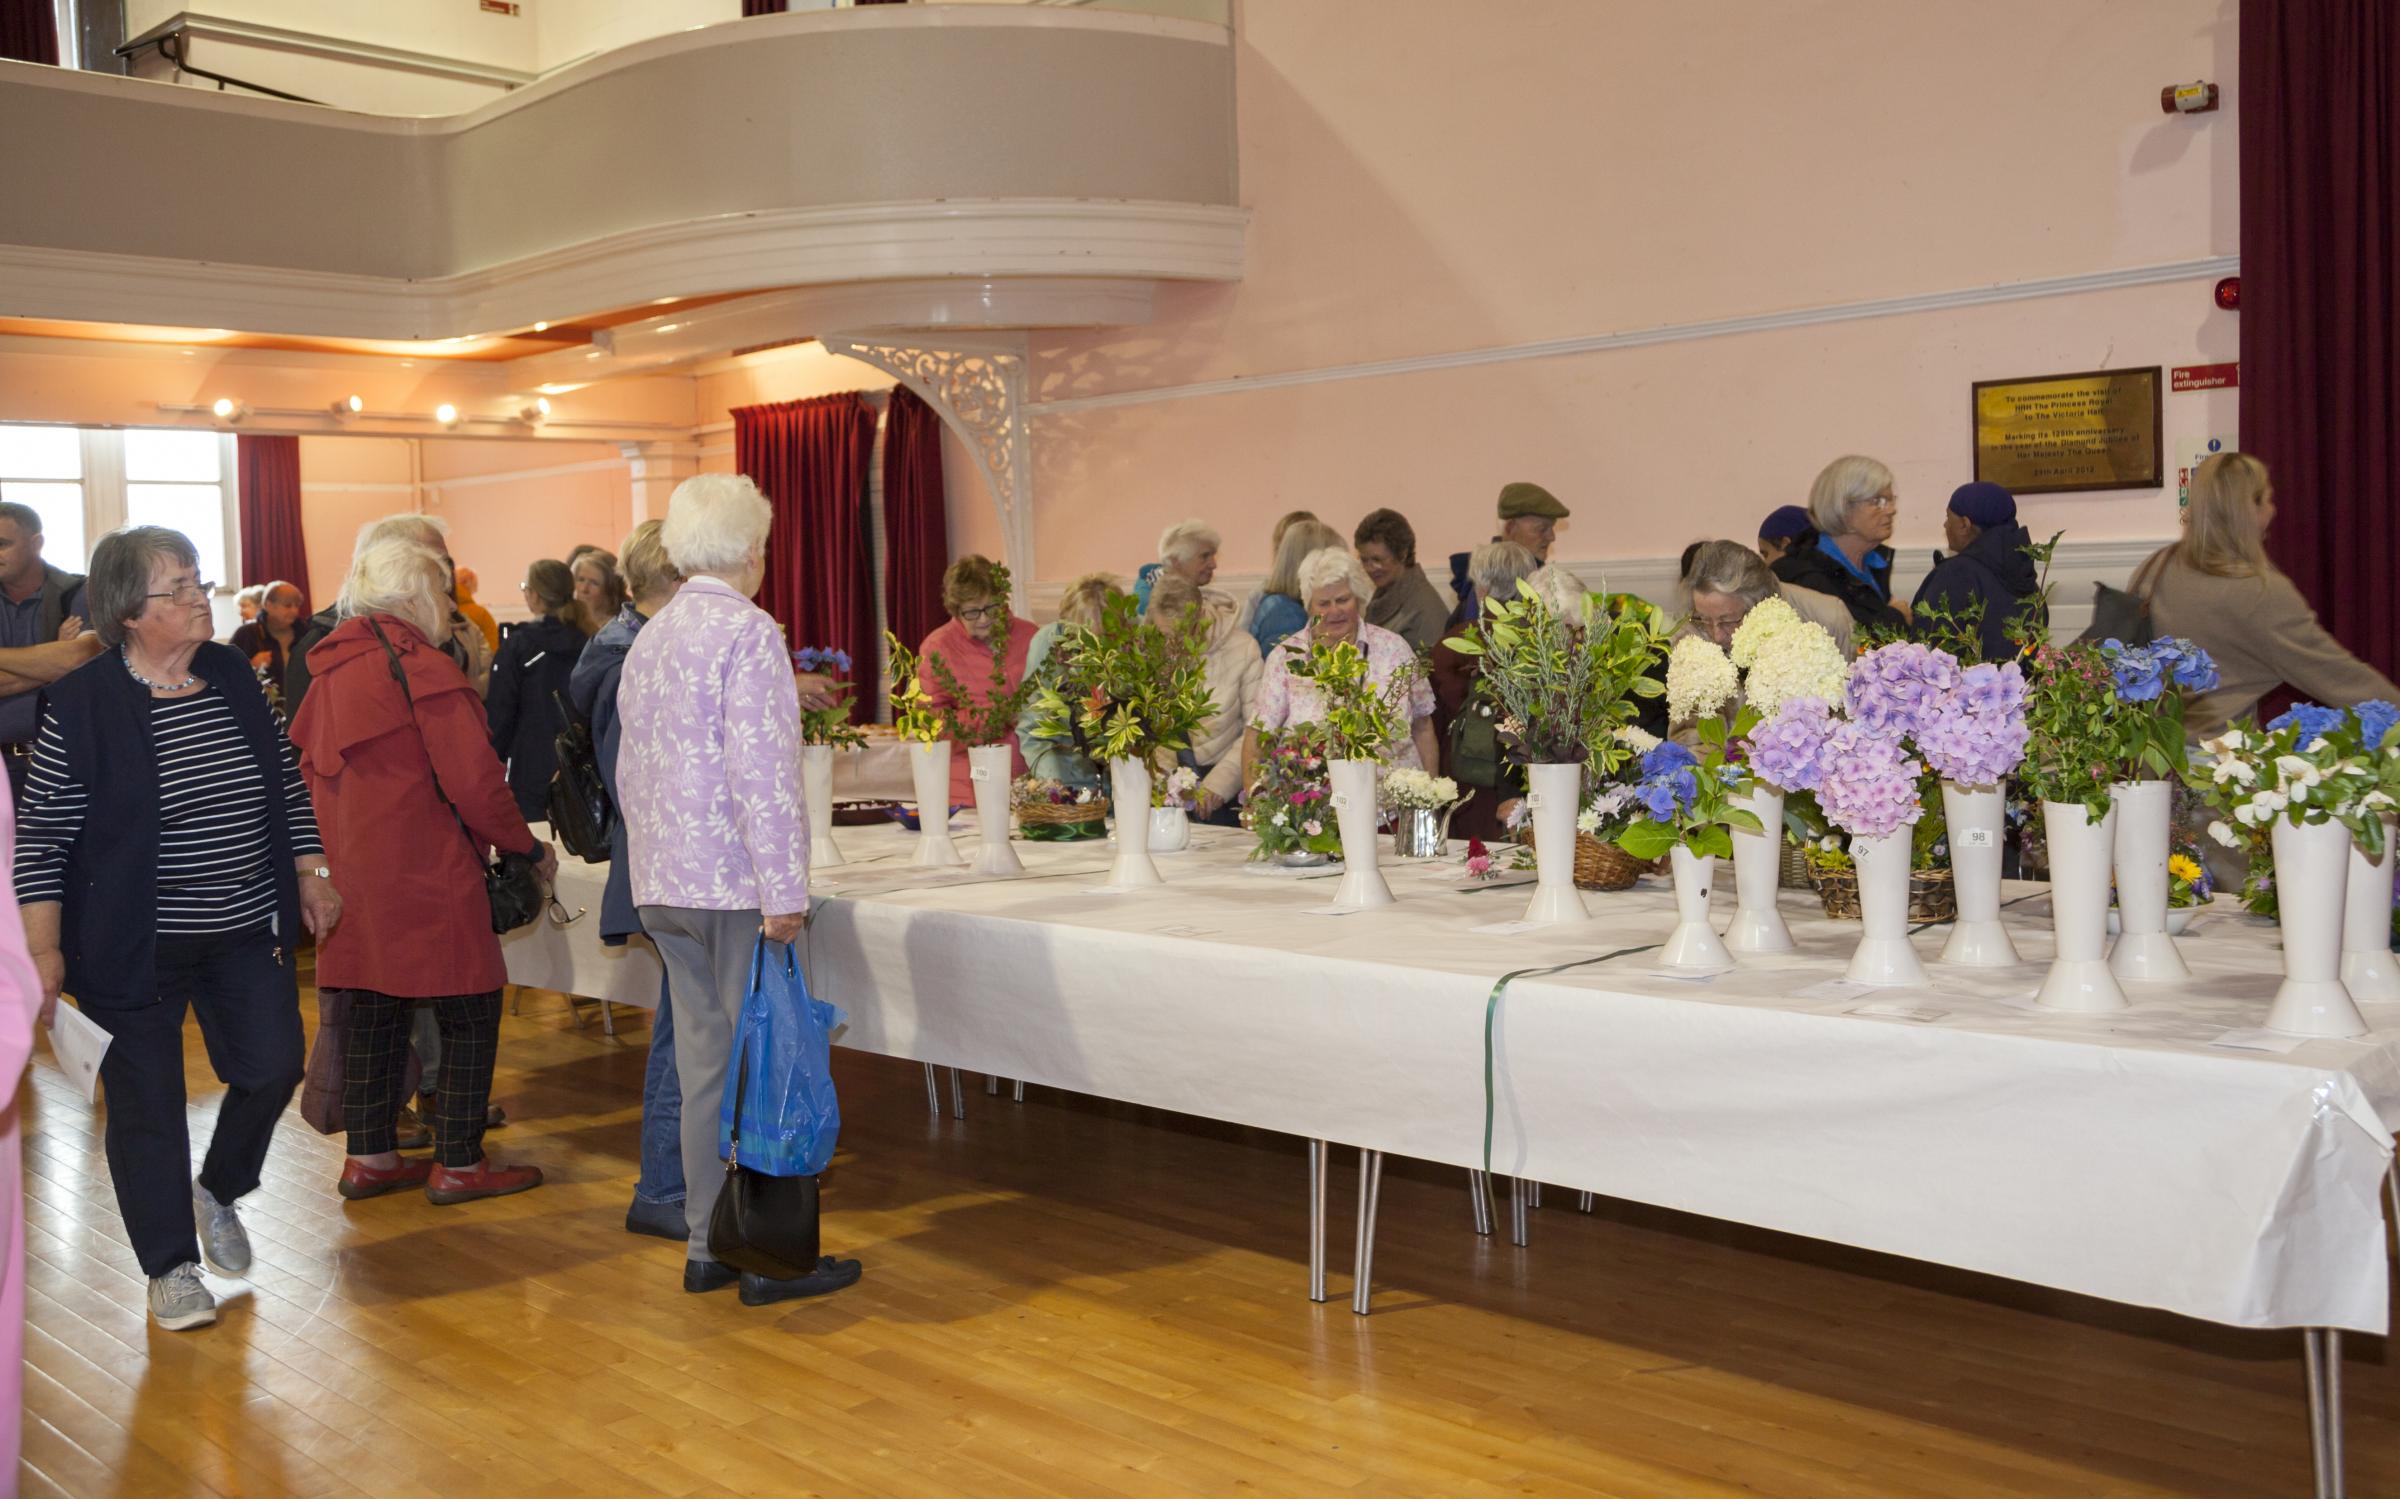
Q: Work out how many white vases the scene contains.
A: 14